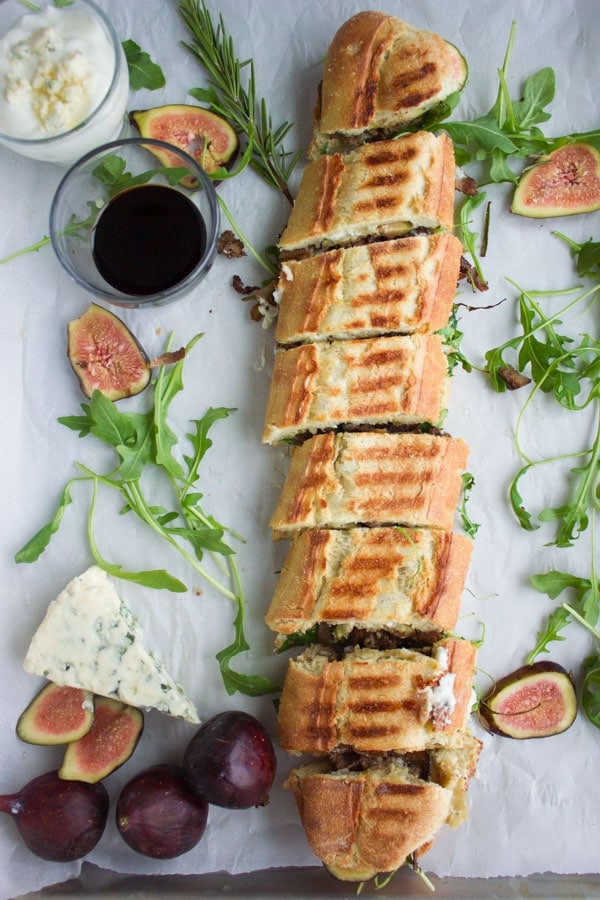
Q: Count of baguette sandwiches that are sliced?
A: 8